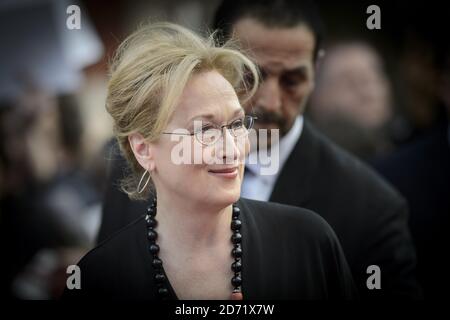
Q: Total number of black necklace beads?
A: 13